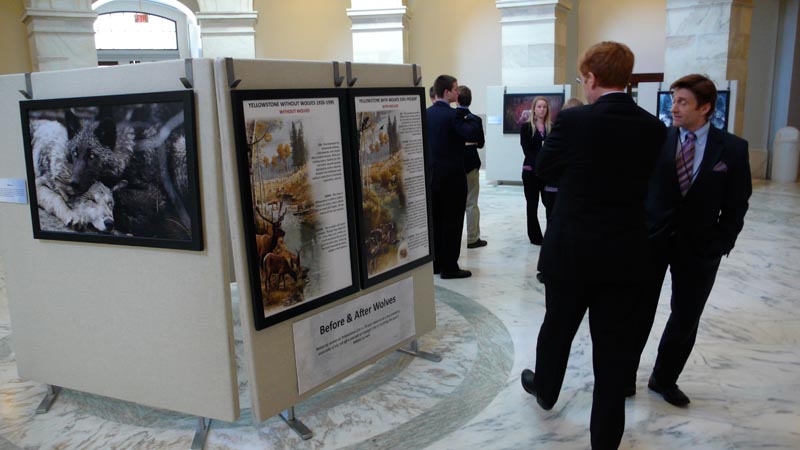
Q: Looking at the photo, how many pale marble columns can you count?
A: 5